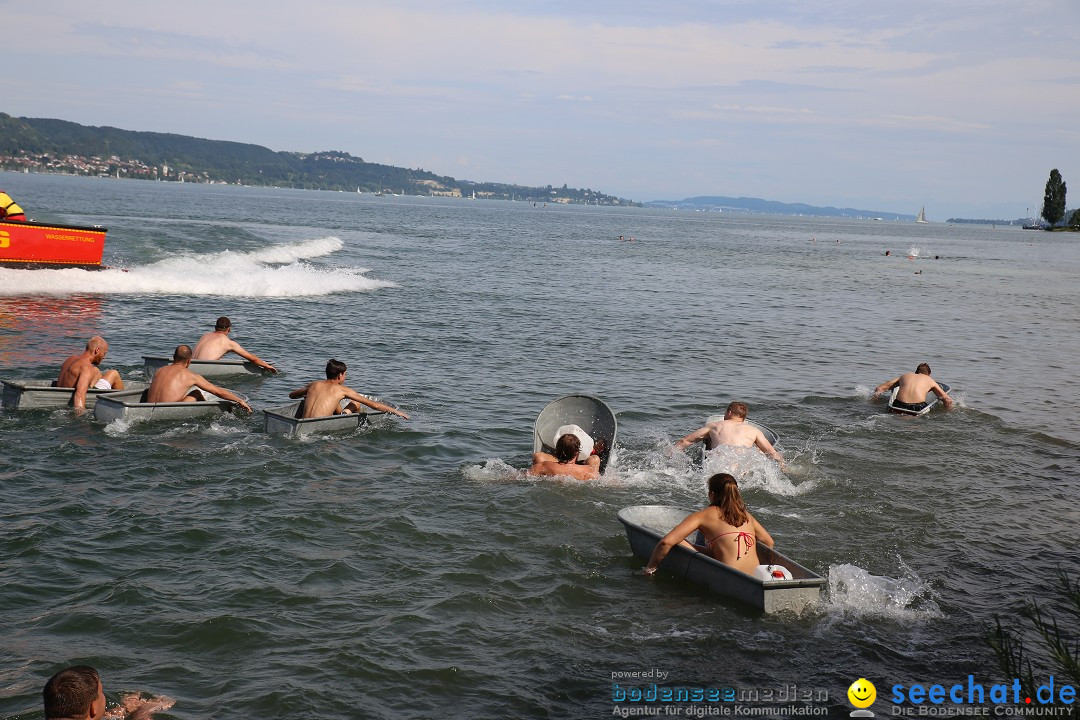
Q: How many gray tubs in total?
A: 8